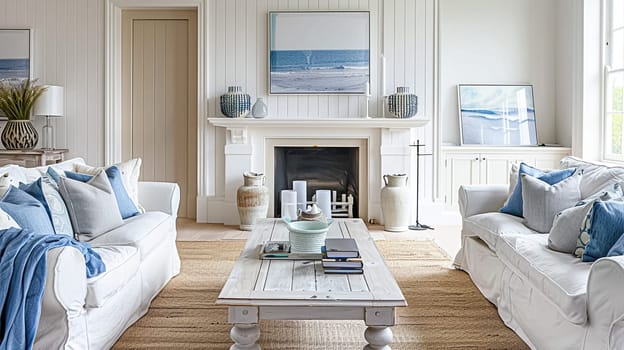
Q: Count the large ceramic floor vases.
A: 2